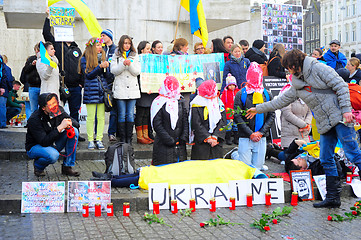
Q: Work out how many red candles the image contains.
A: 13